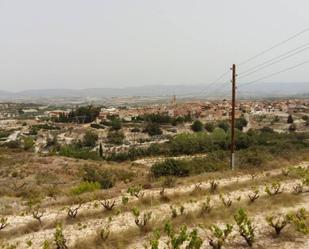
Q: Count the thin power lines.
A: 4